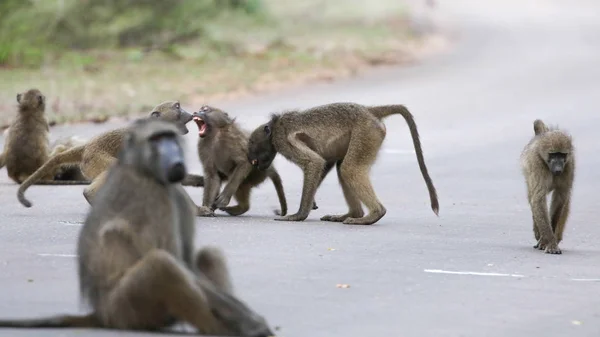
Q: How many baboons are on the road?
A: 6